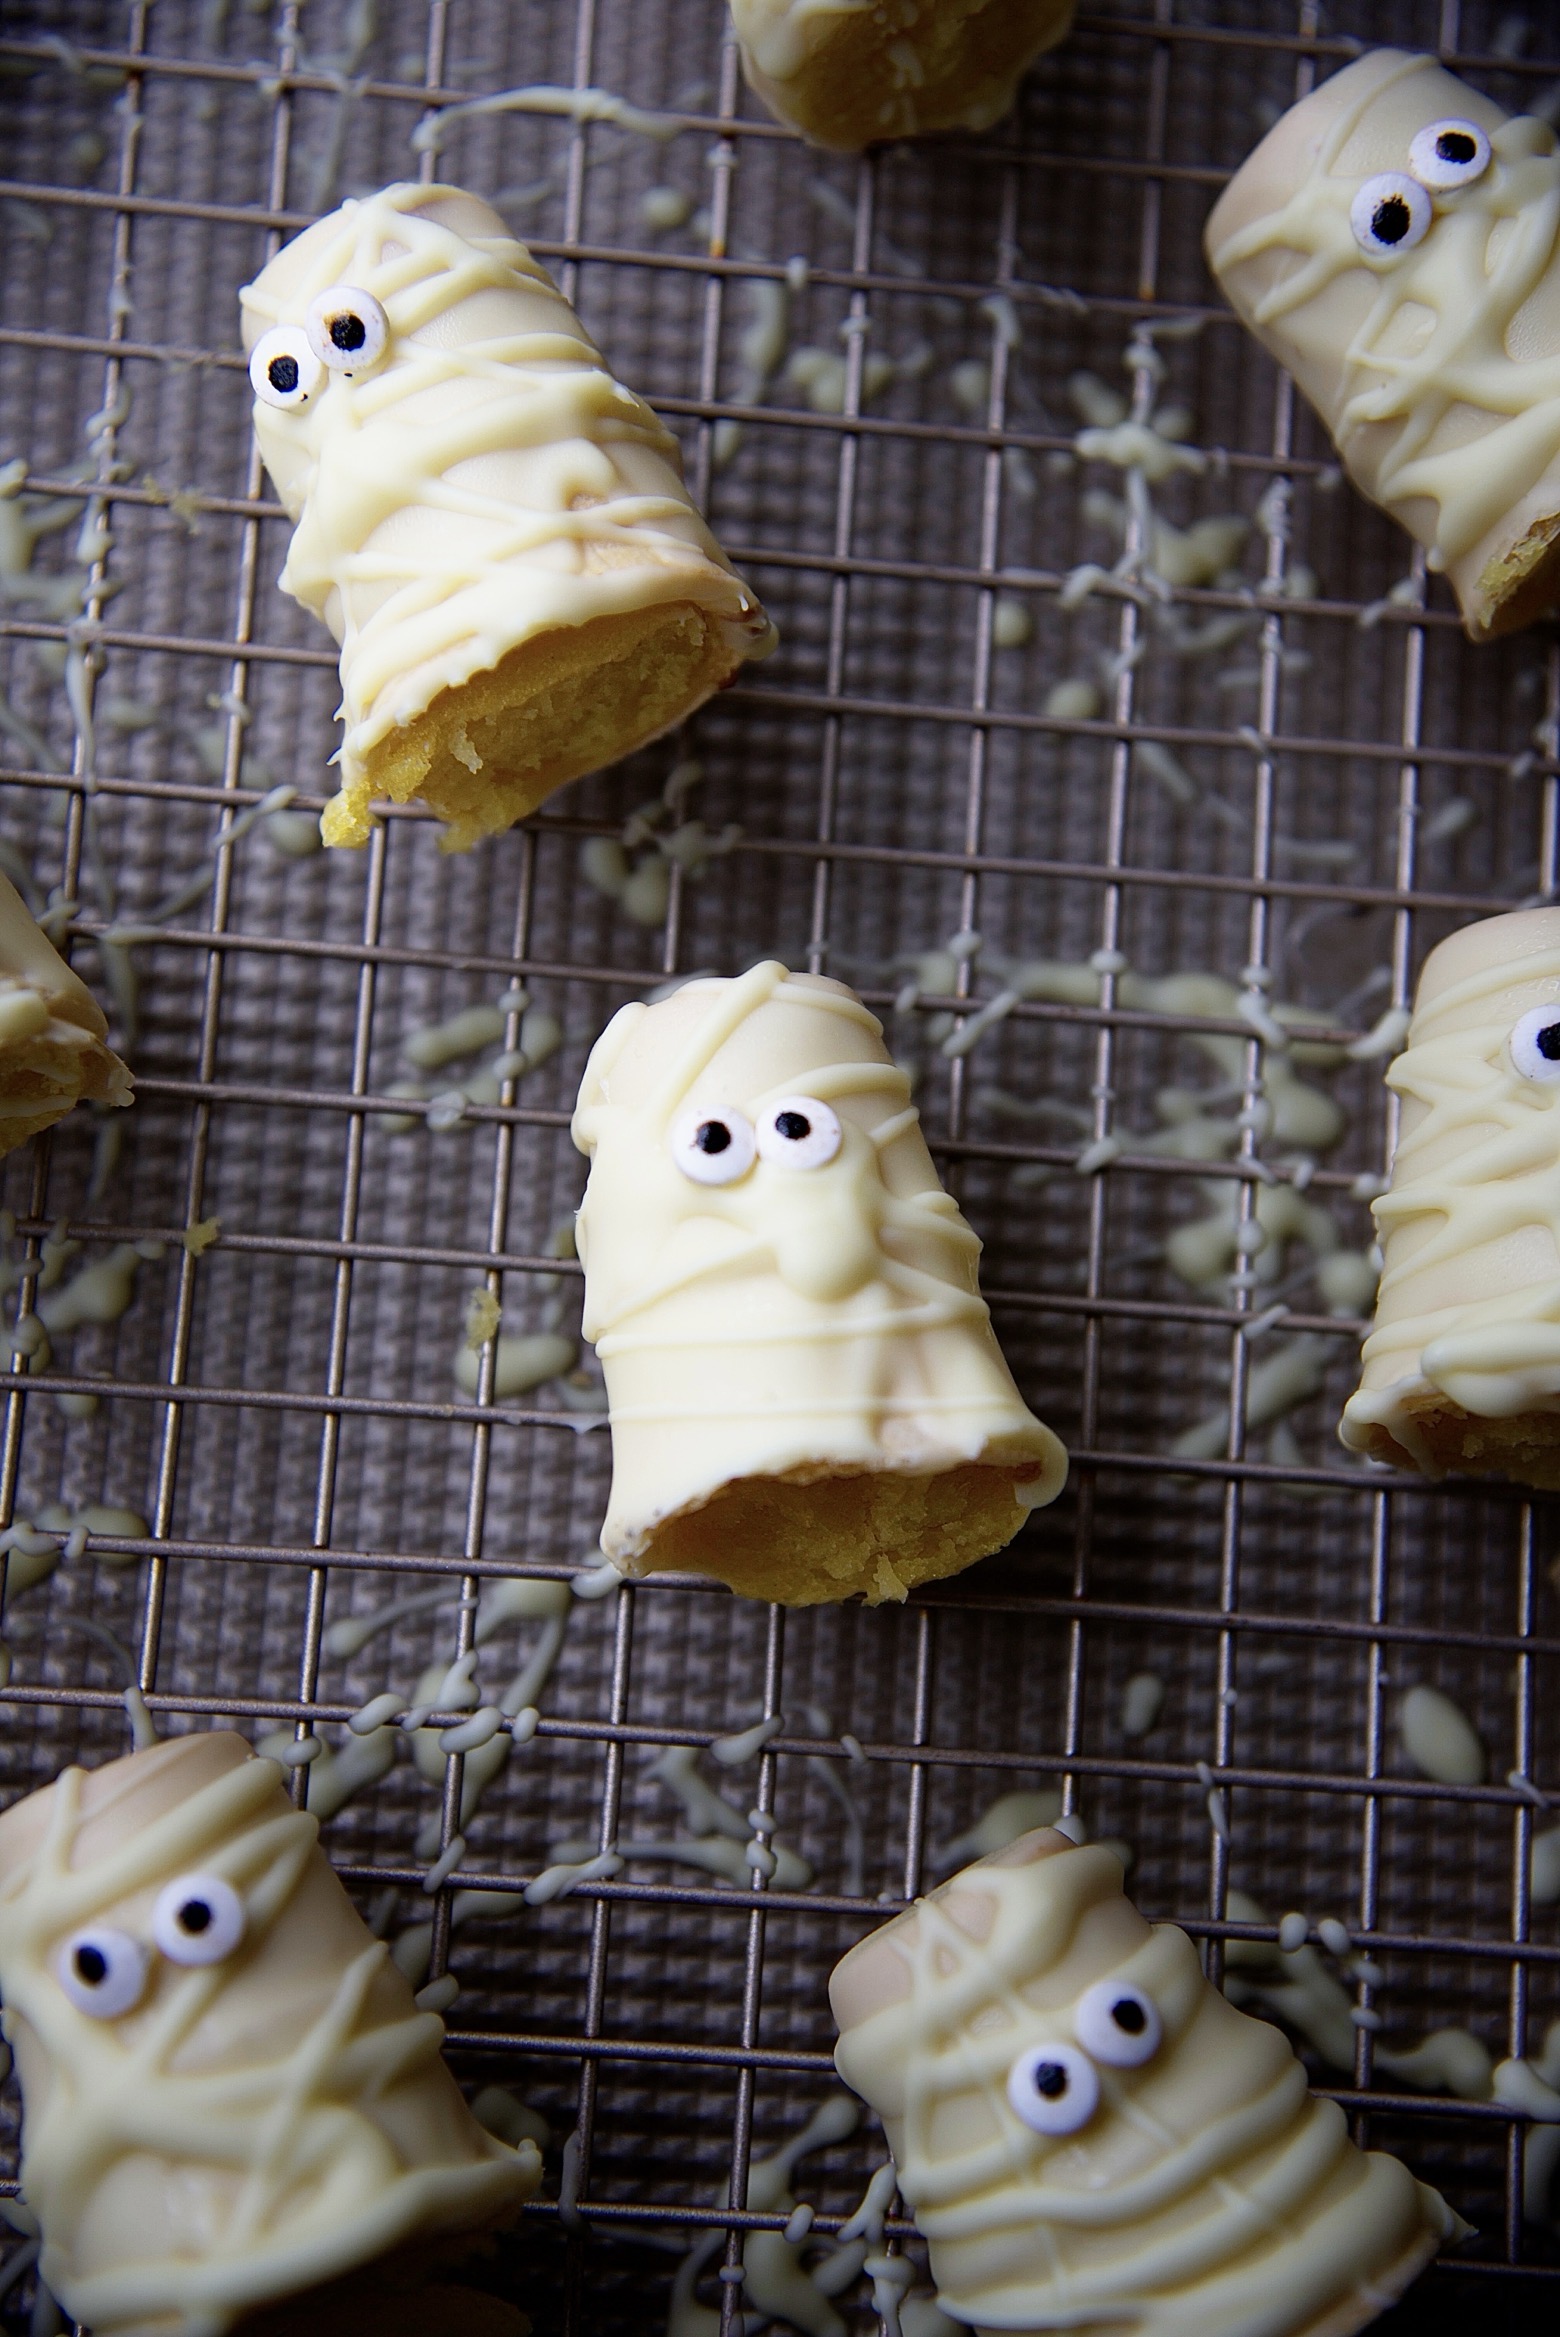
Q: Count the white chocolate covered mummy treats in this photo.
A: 8